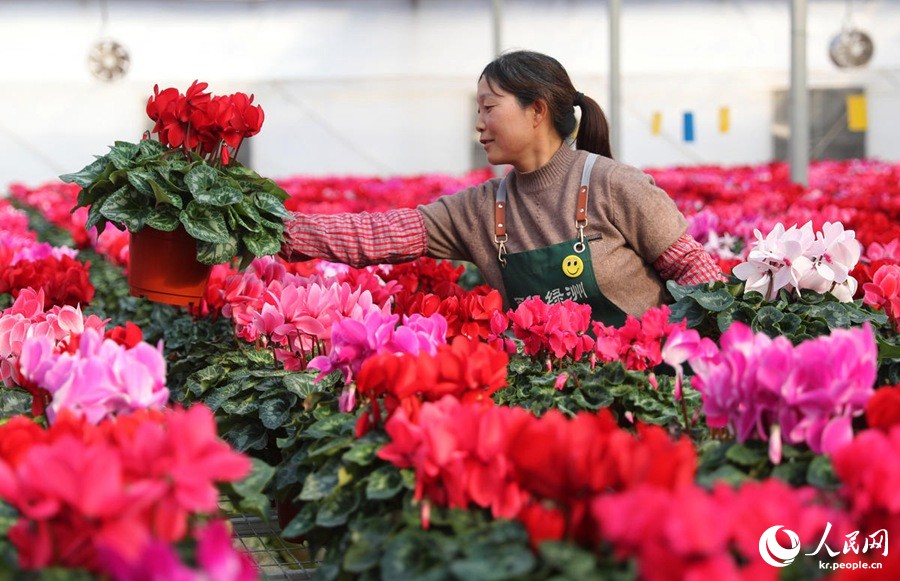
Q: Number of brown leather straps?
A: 2